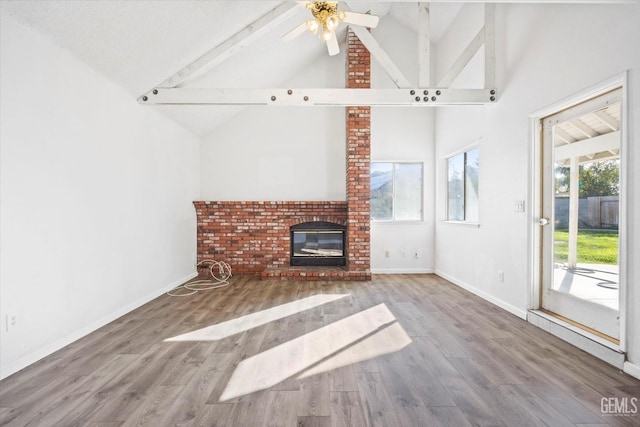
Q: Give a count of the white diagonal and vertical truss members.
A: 5